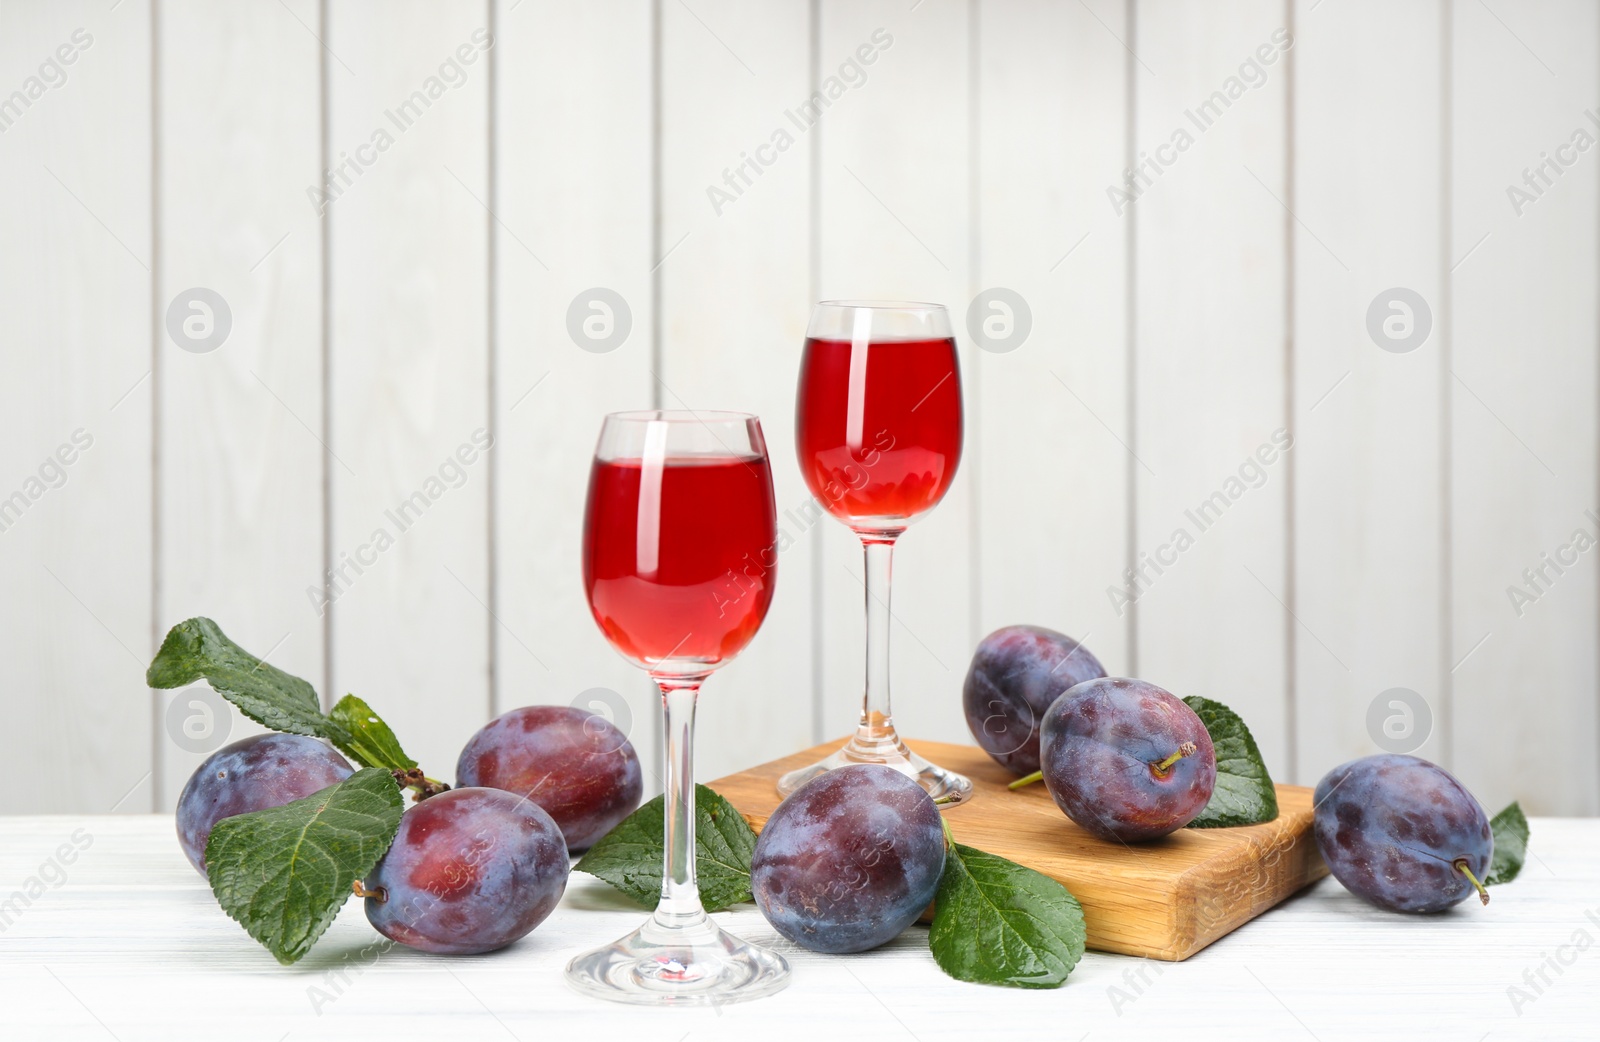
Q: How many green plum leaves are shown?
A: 7